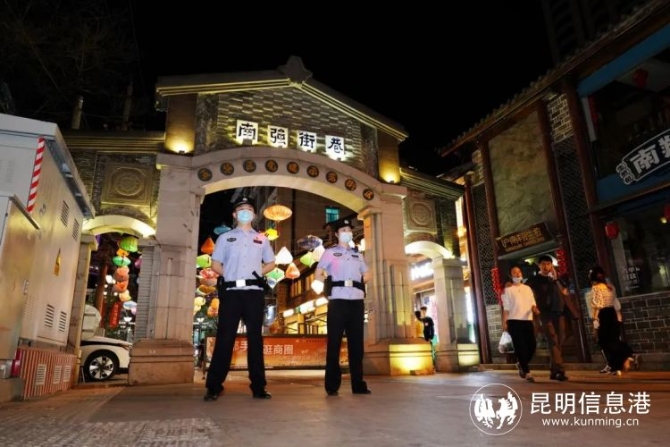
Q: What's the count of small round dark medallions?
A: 9